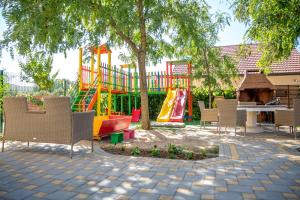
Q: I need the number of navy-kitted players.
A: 0